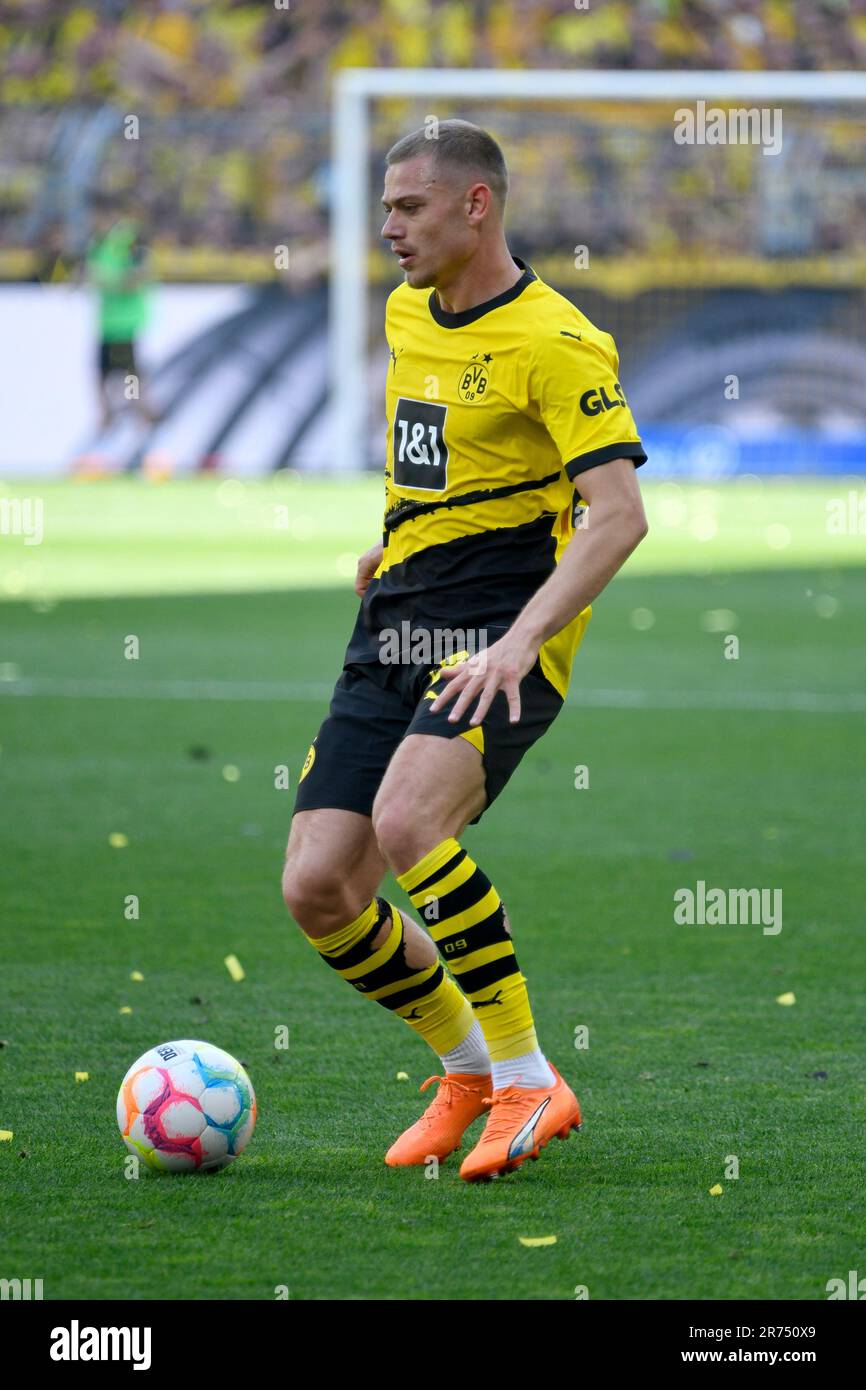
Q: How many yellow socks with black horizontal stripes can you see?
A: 2